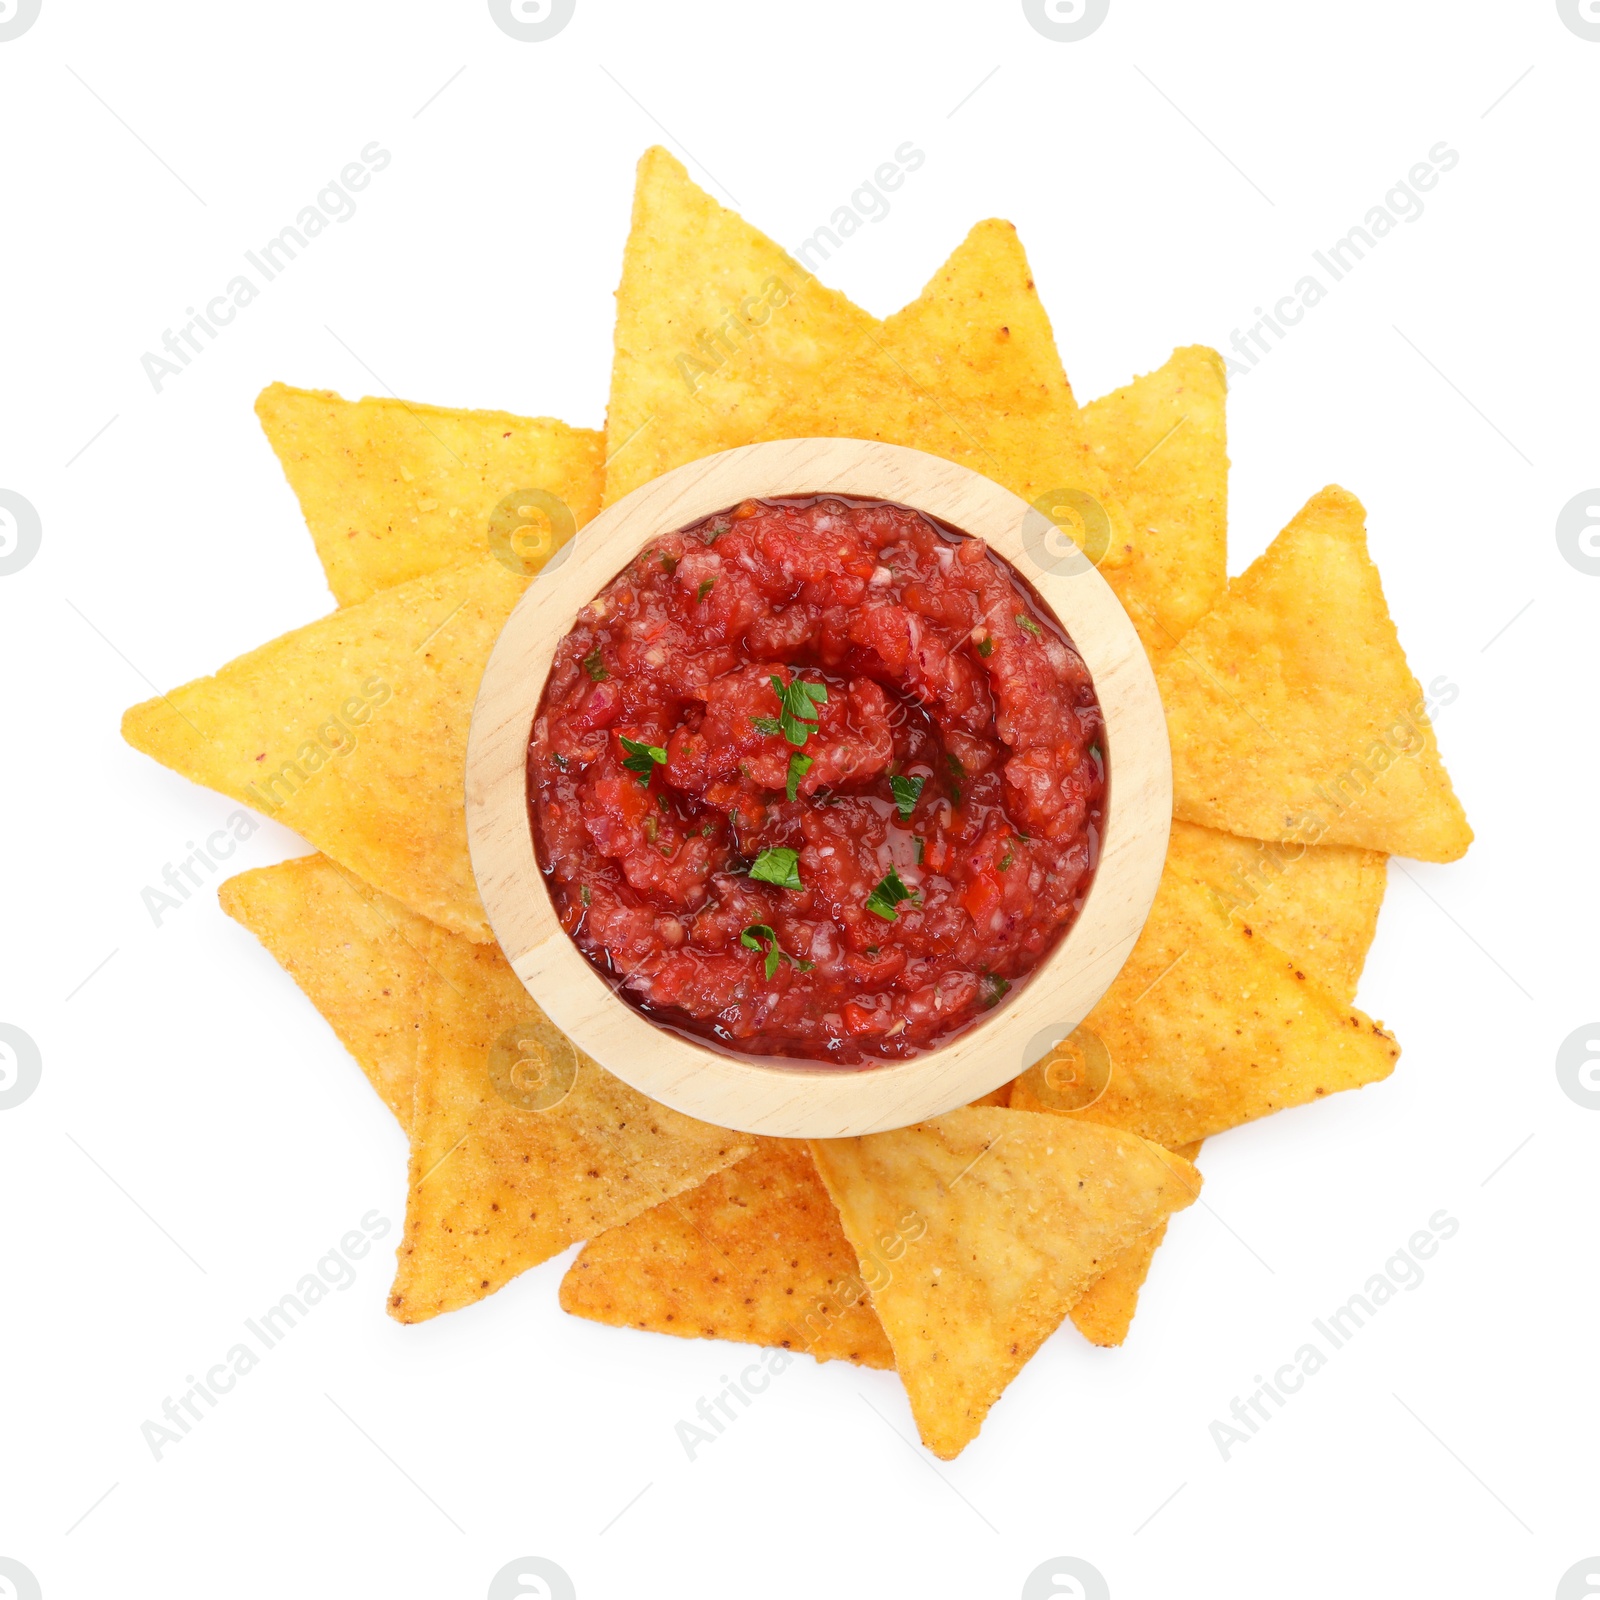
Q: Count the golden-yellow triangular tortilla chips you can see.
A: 13